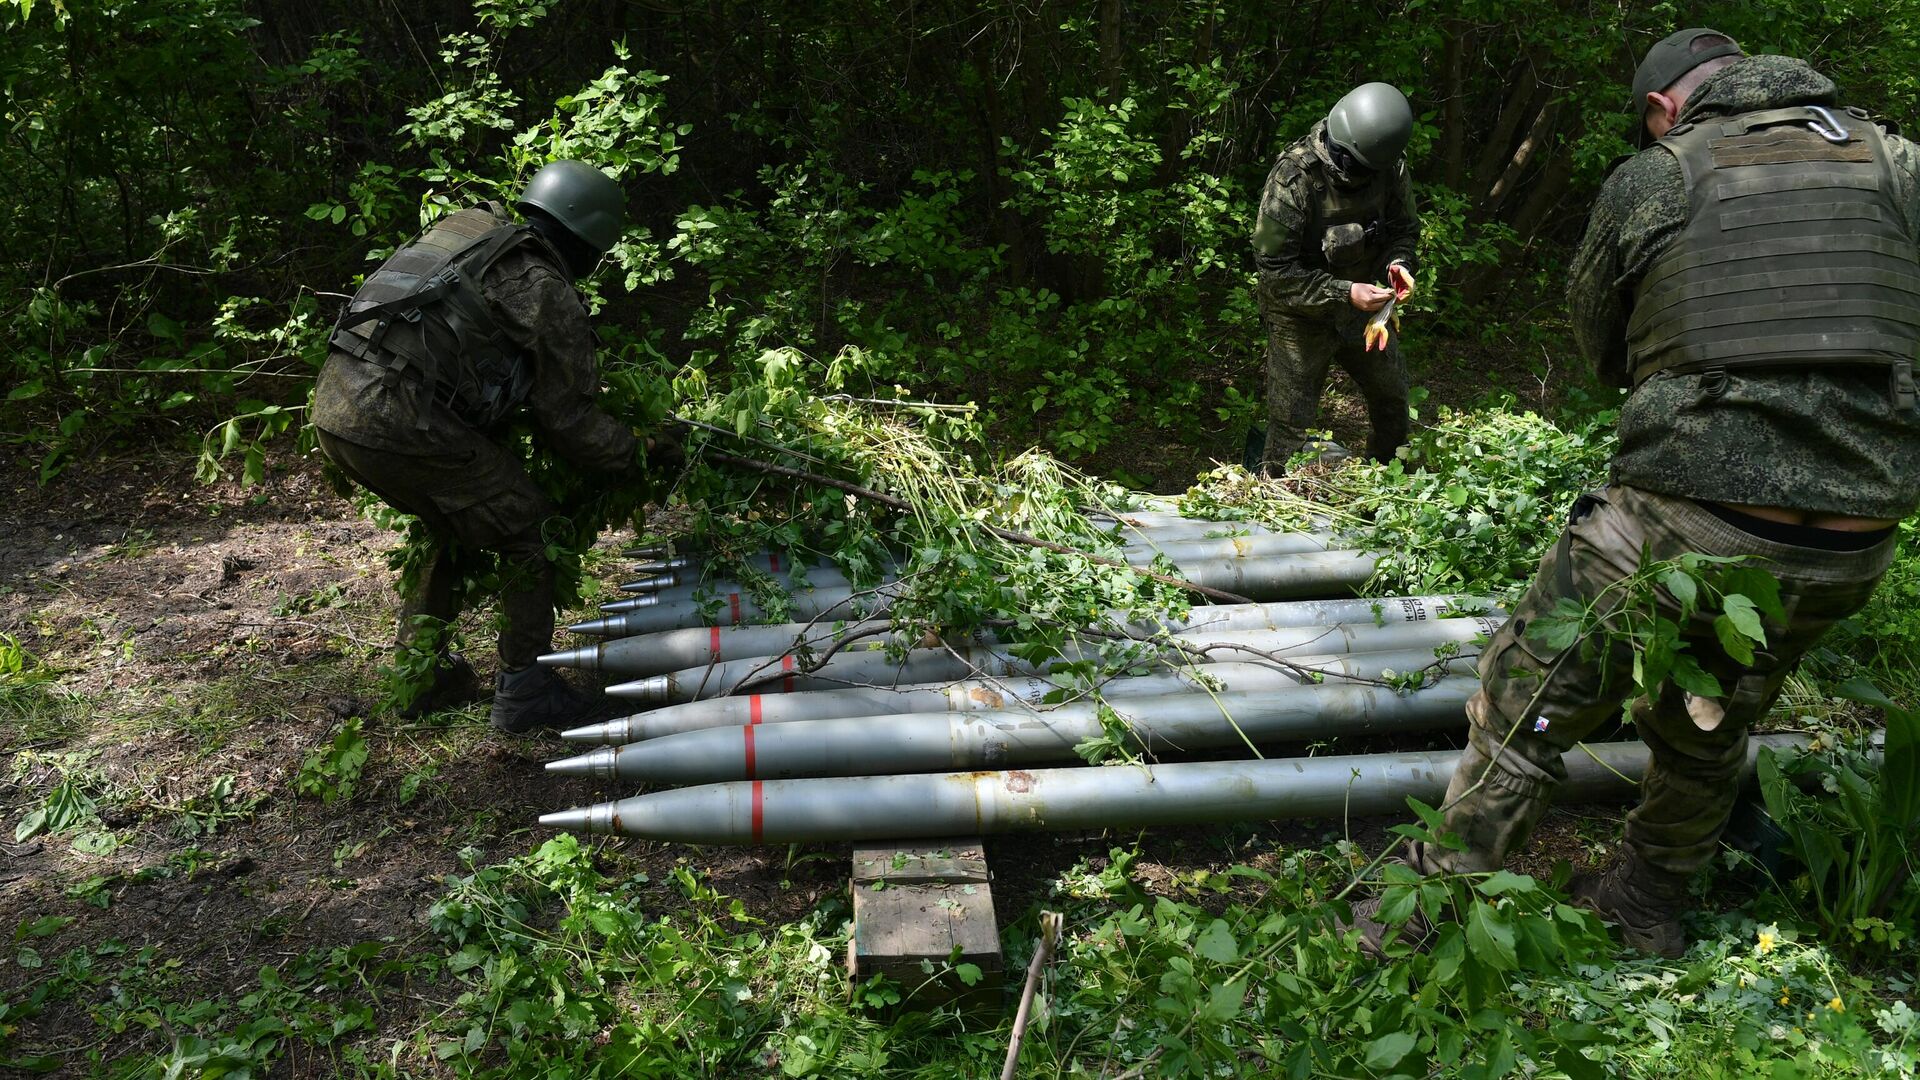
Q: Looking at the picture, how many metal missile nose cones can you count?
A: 10